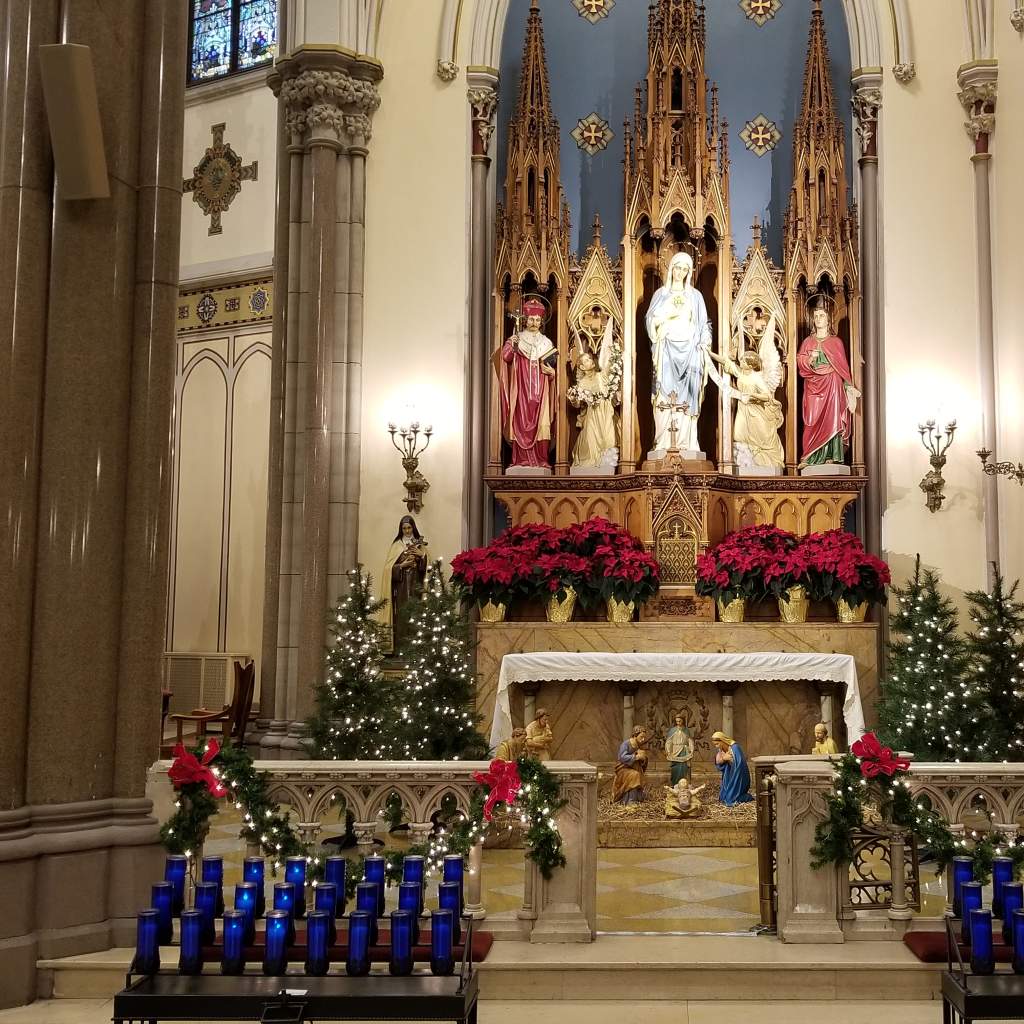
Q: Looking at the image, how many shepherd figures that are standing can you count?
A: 1